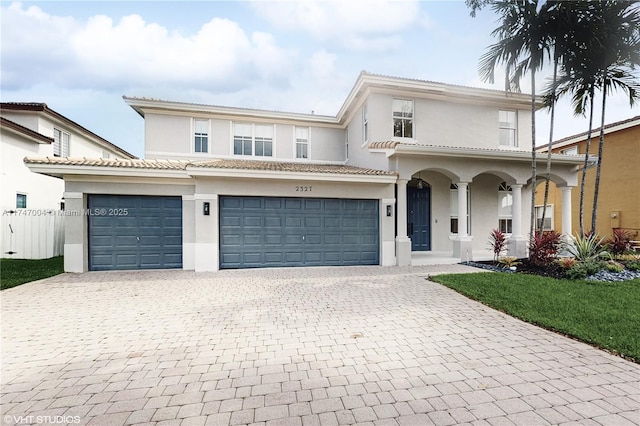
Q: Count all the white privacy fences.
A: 1